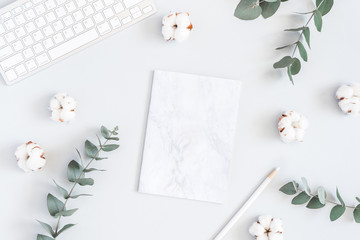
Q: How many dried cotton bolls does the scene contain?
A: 6